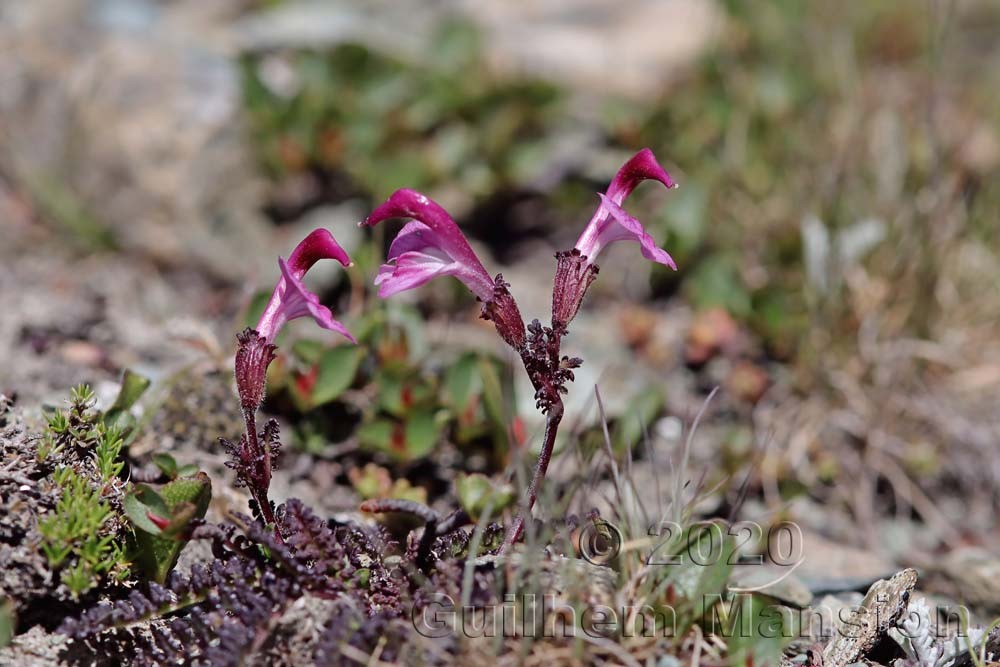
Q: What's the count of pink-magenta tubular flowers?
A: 3